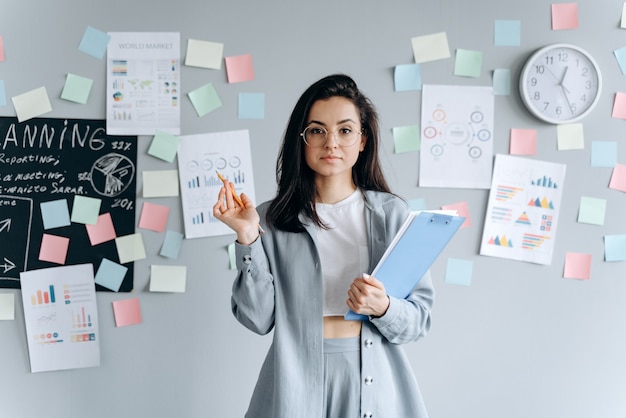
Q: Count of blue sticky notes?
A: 14